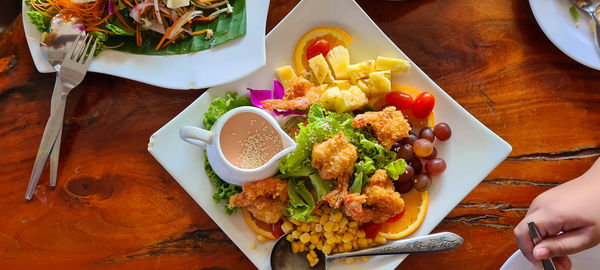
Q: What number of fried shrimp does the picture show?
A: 5